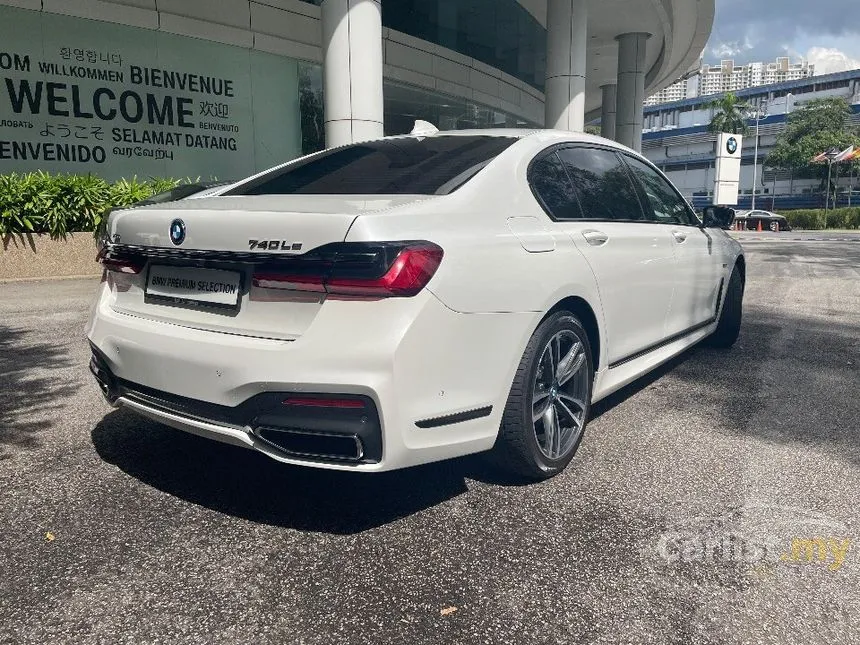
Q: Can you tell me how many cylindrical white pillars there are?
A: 4